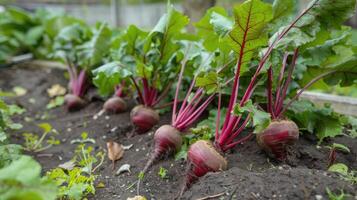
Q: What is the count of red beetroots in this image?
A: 6